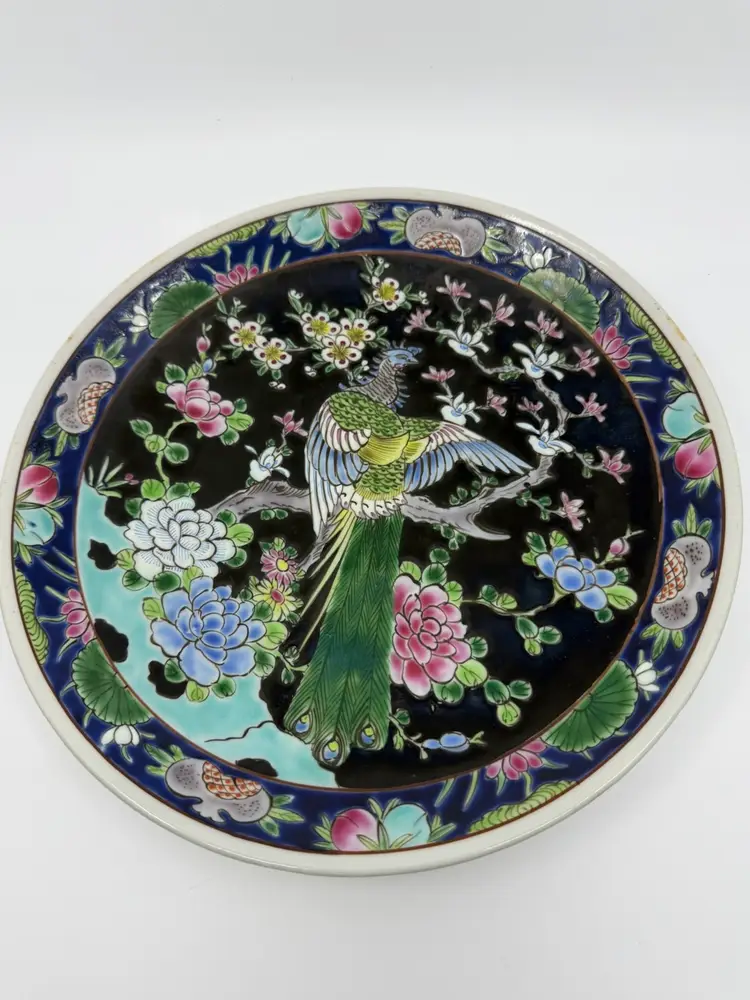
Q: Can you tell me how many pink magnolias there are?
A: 12